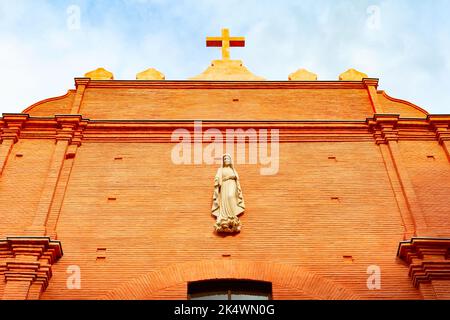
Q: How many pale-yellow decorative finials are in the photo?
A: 4